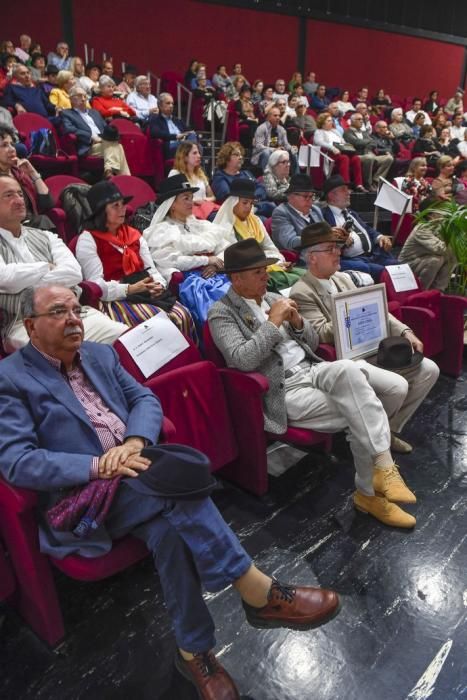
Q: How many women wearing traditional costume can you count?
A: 3